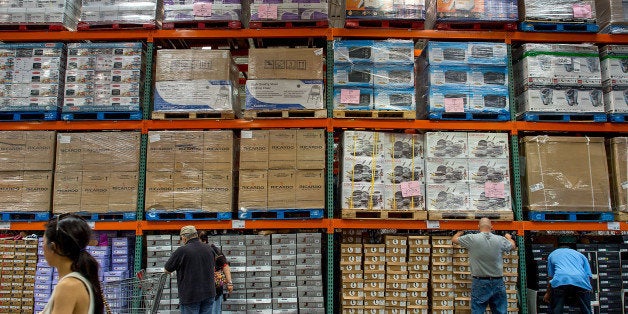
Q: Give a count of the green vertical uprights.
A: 3